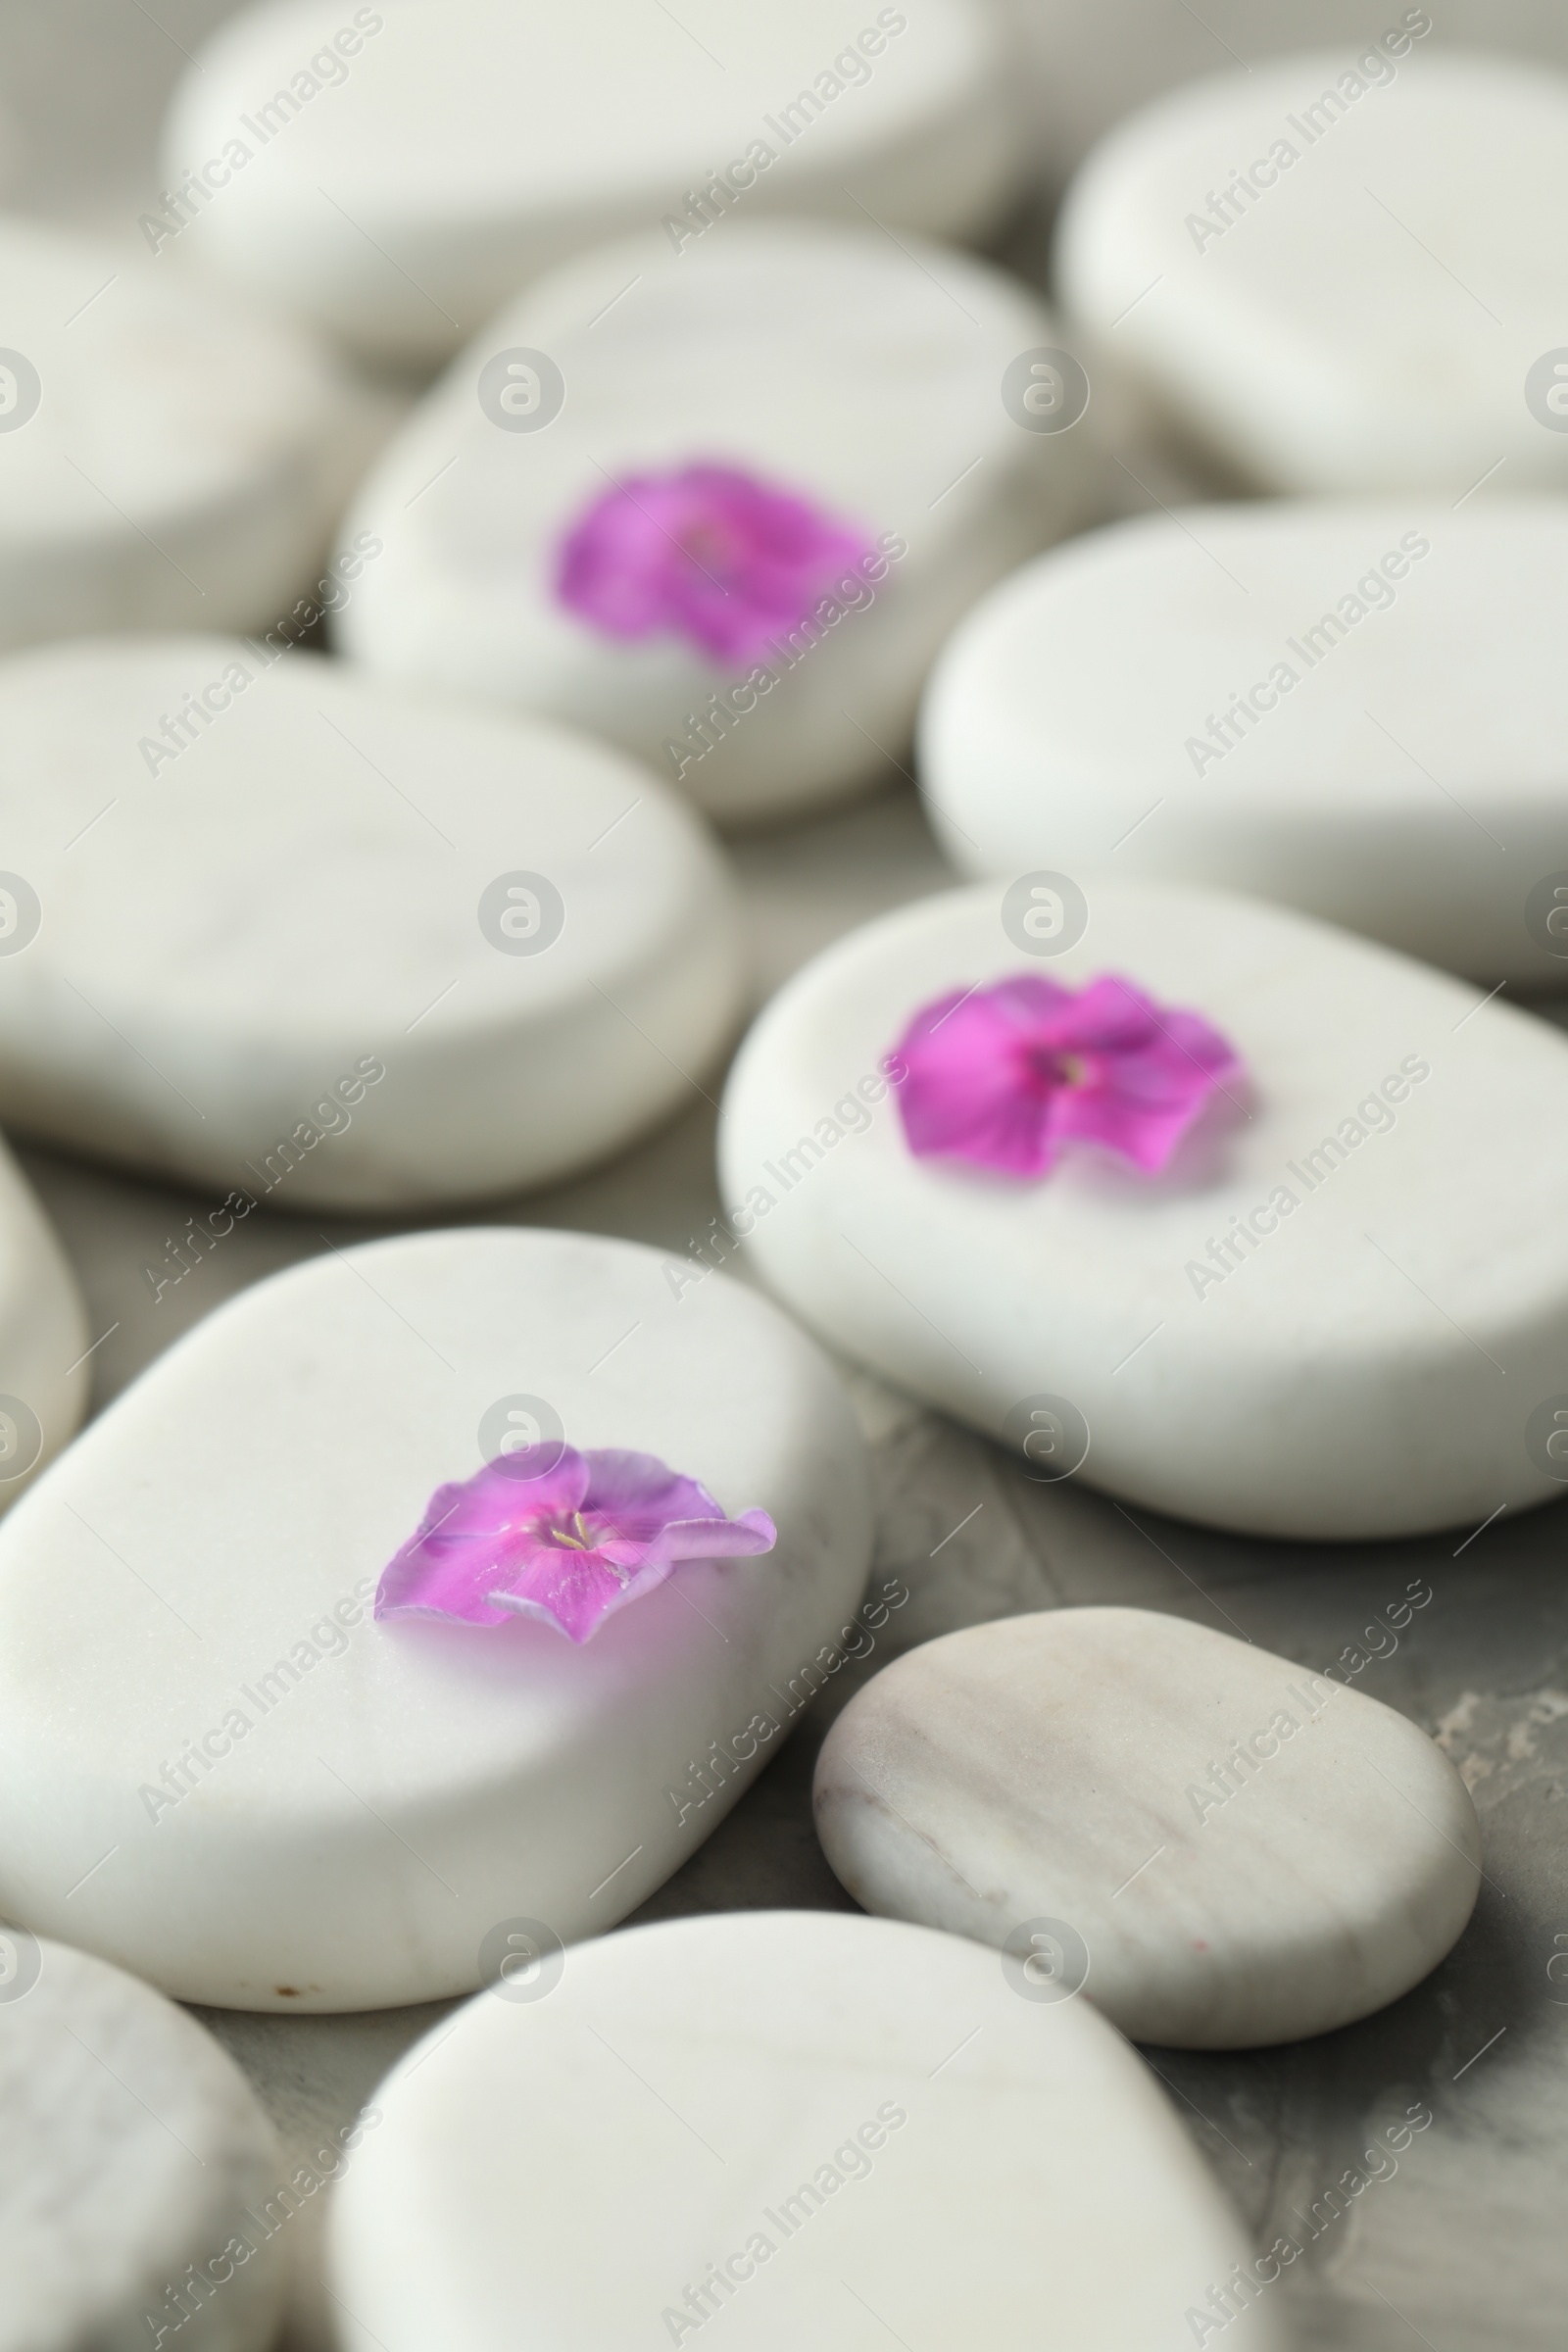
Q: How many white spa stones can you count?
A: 12